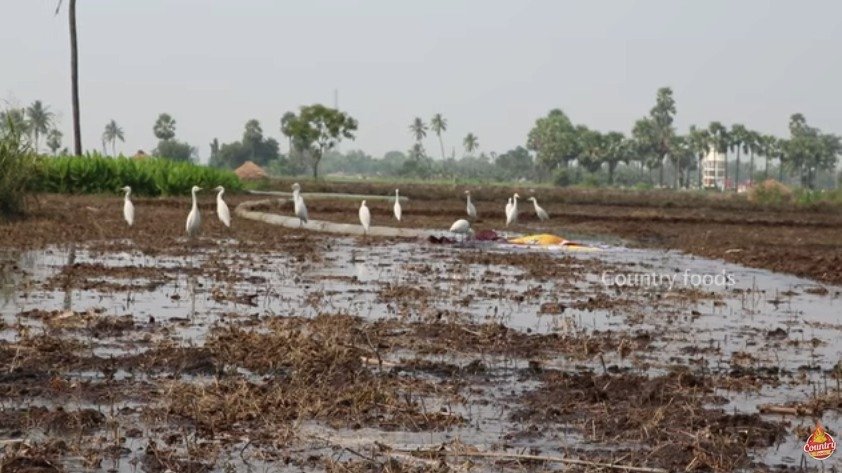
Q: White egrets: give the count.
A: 11